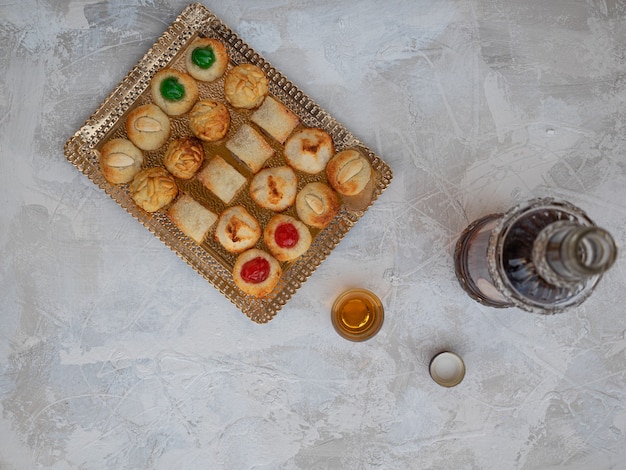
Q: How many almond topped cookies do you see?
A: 4